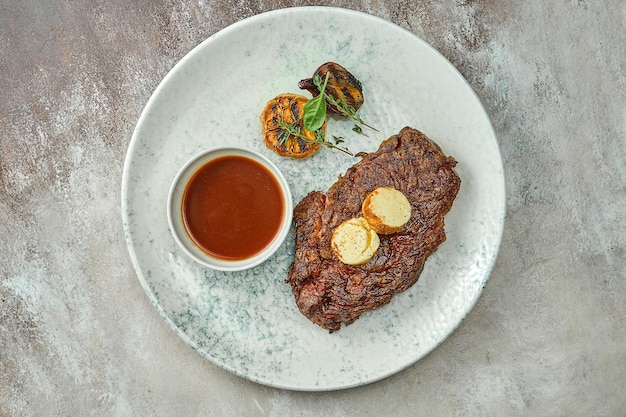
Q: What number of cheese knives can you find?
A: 0